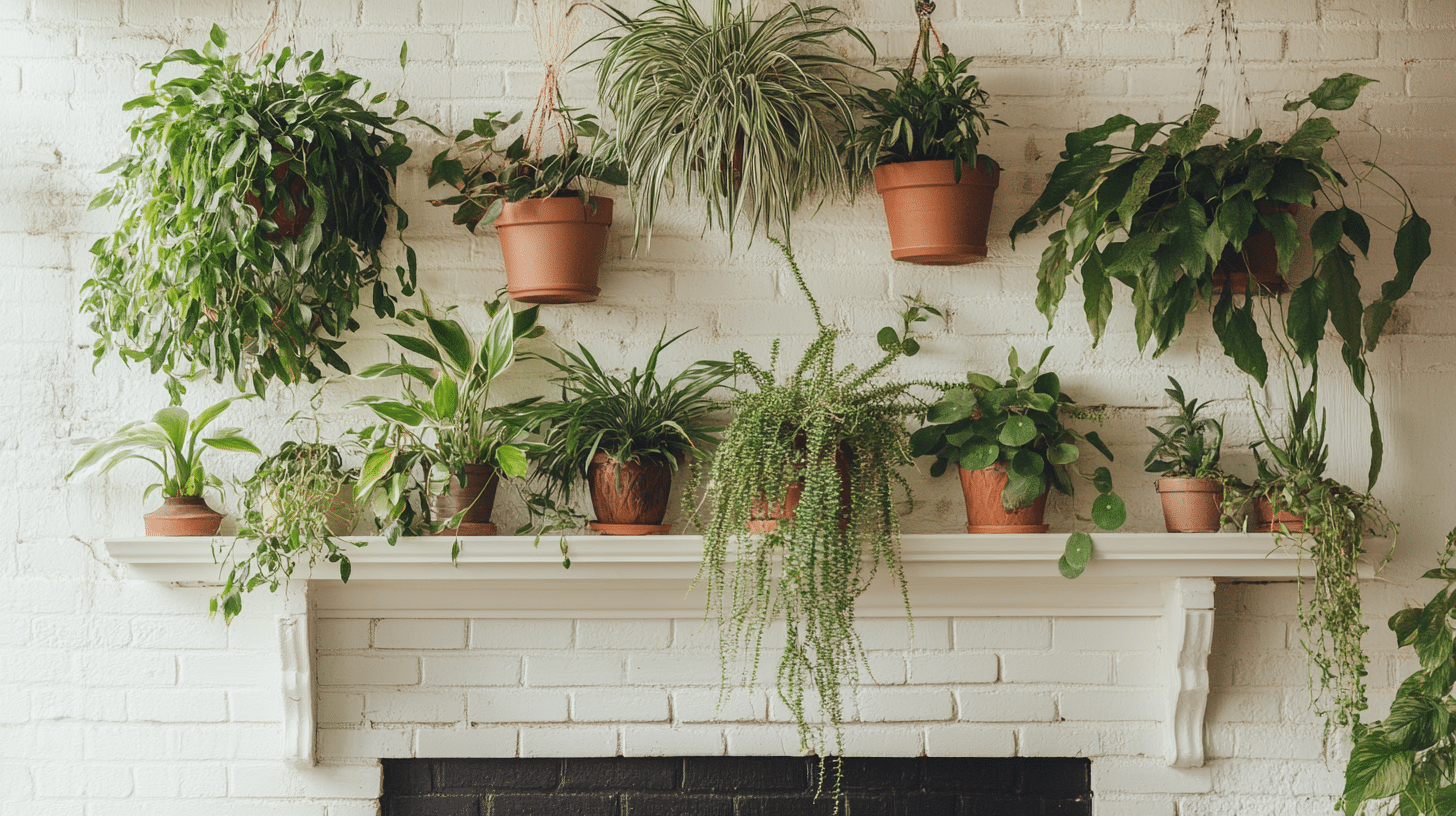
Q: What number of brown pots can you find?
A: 12